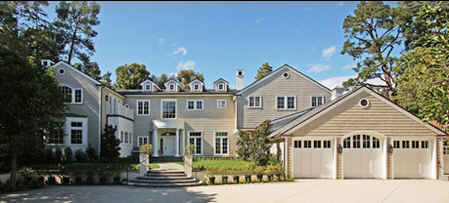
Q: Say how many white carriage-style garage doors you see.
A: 3